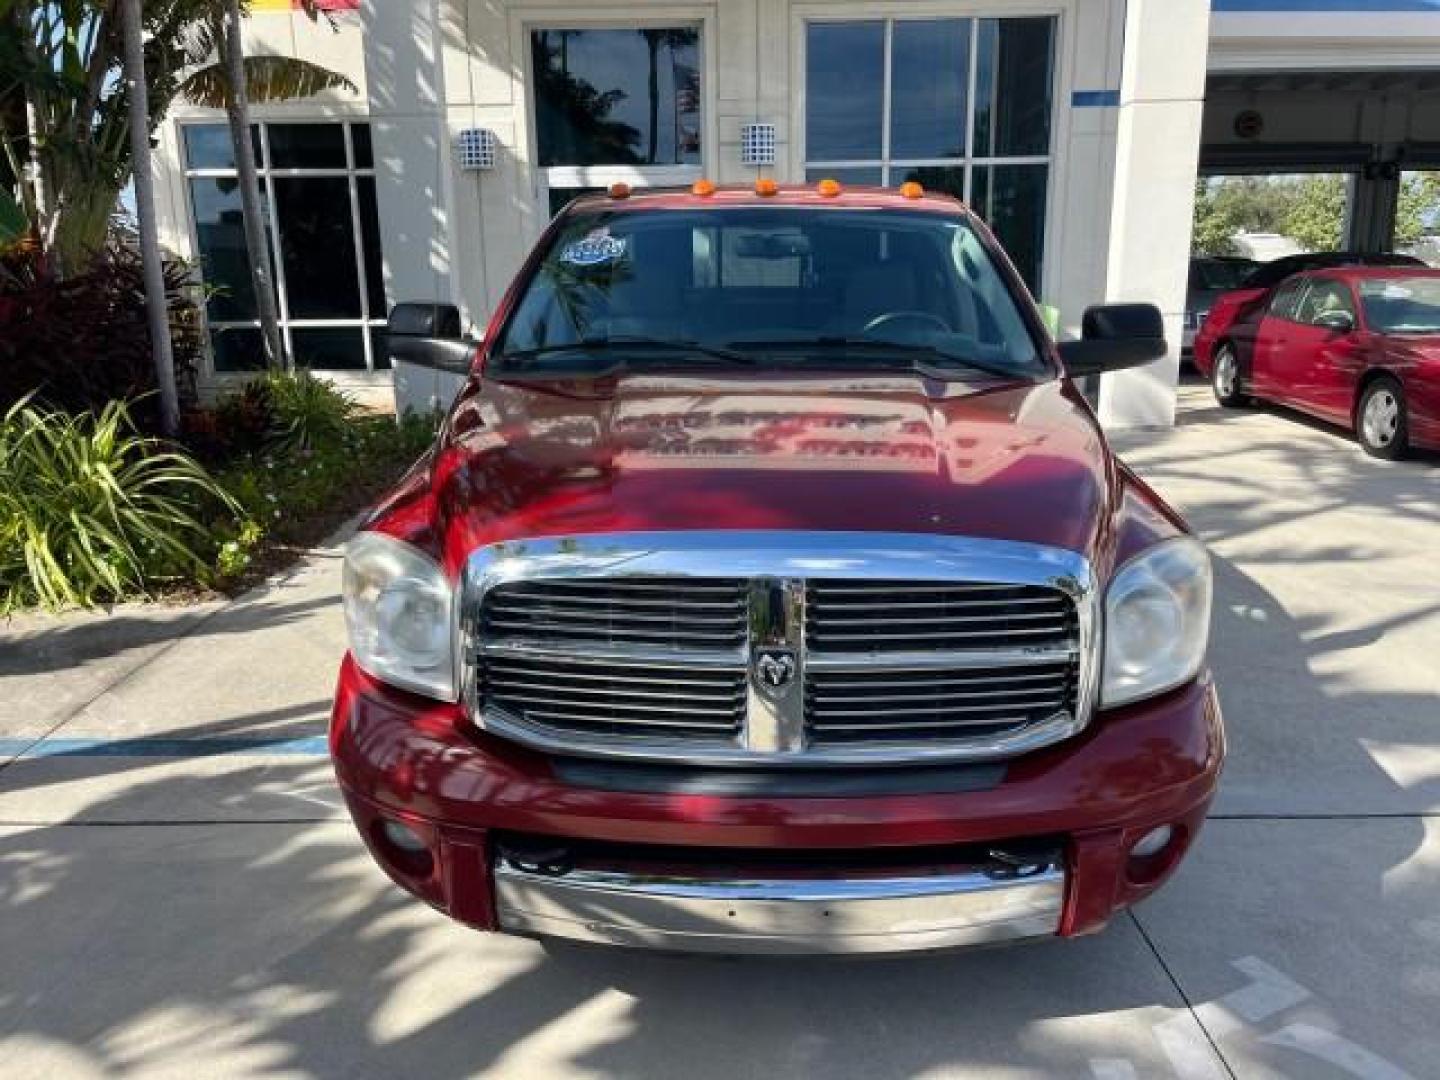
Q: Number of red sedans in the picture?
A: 1